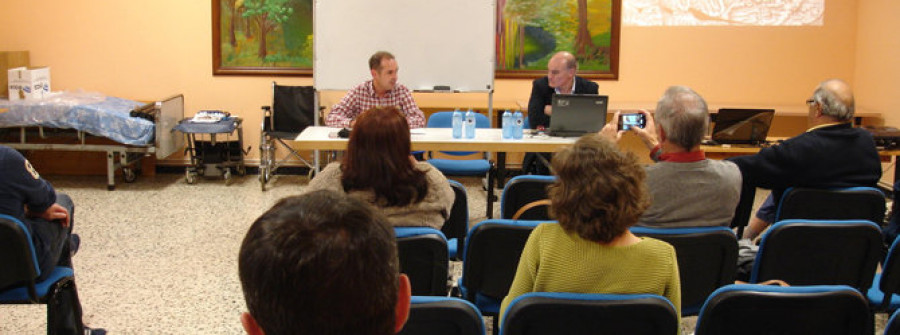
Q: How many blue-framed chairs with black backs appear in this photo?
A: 13